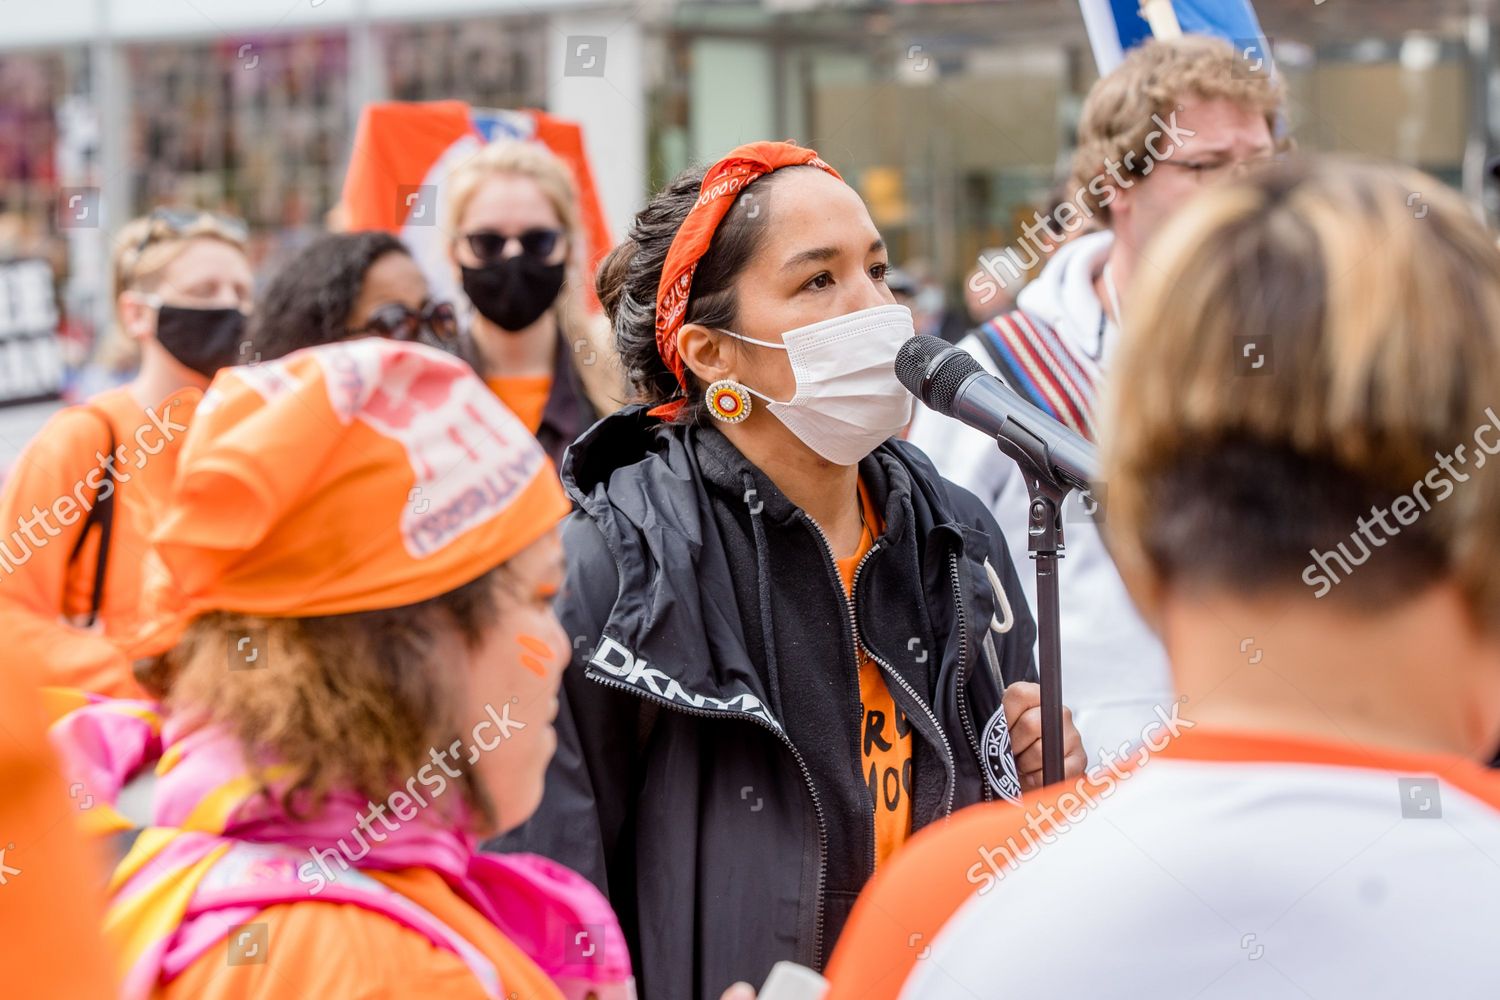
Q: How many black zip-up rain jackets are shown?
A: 1